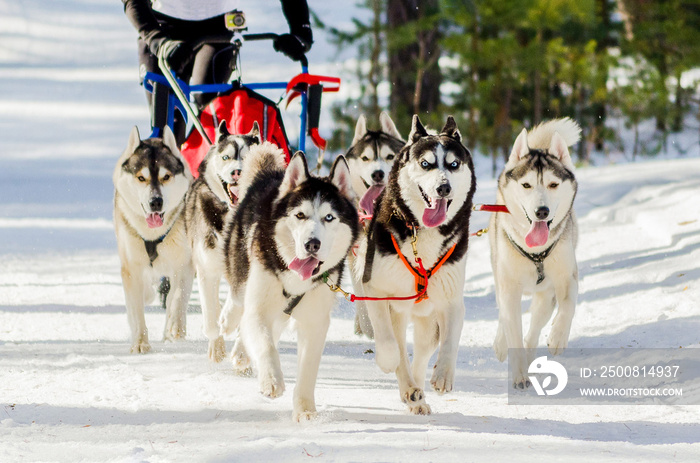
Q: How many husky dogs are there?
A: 6